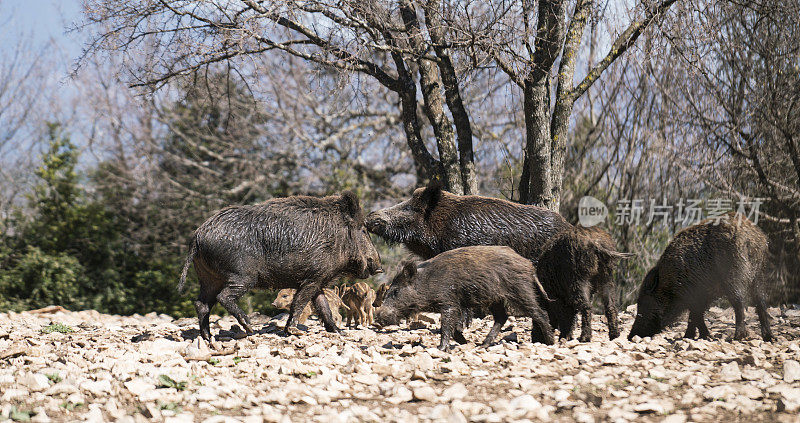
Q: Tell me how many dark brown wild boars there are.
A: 5